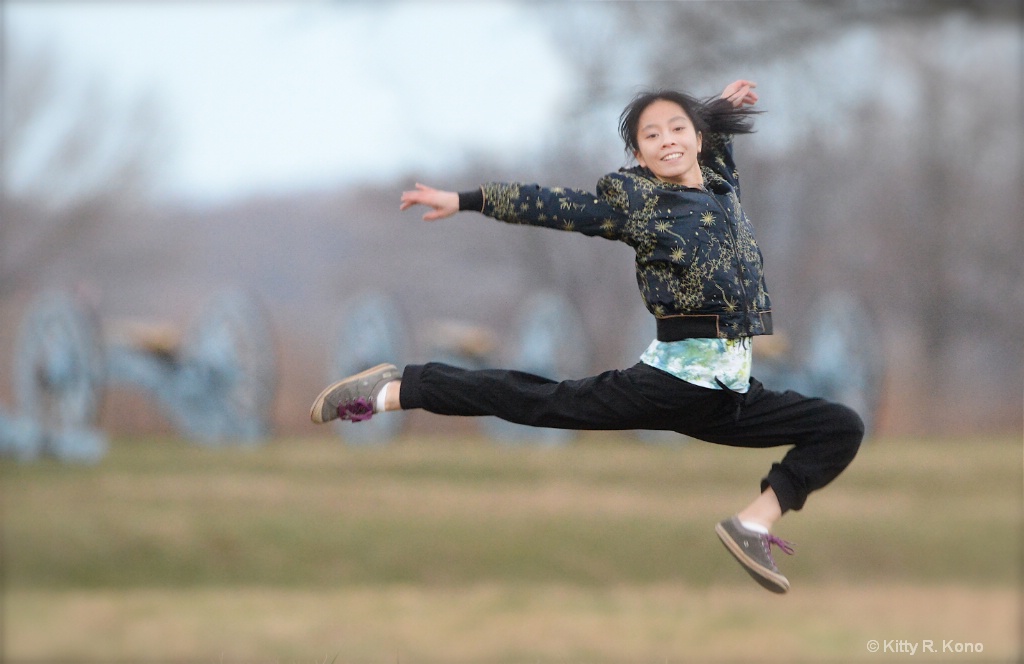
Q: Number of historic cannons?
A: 3